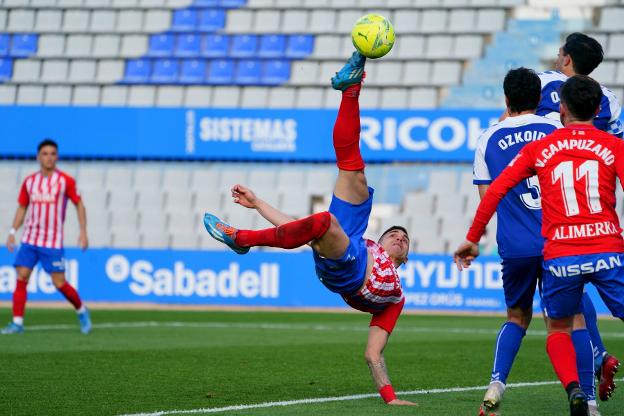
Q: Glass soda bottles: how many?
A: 0